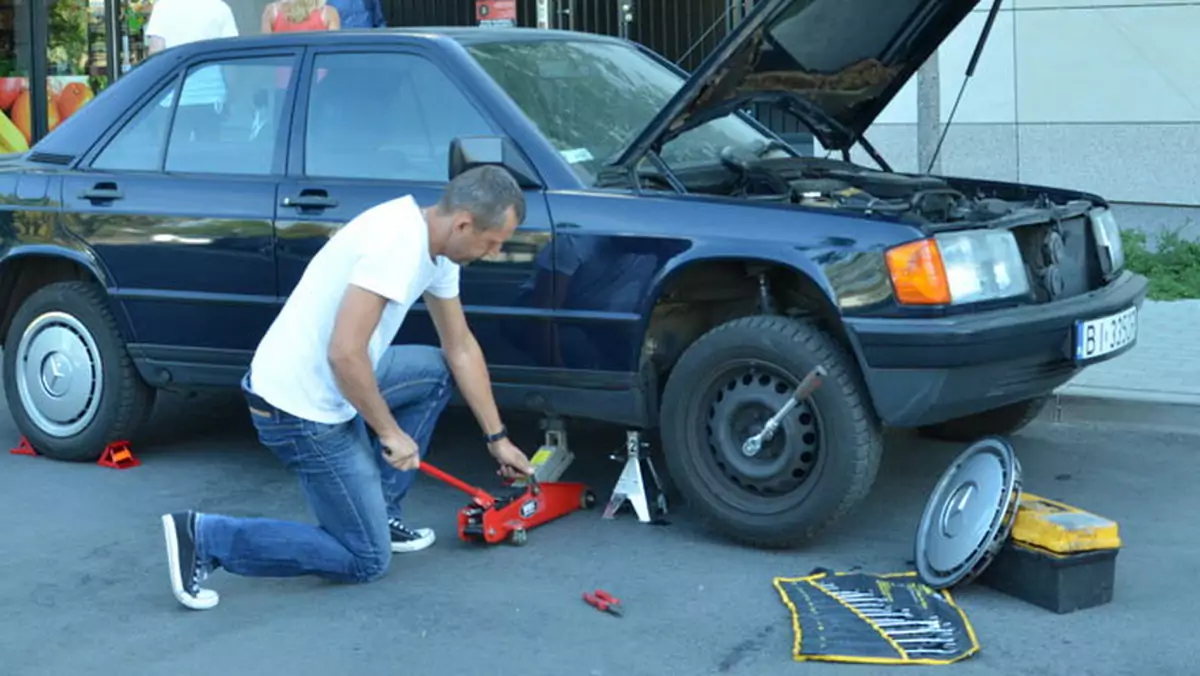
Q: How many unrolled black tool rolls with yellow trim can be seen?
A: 1